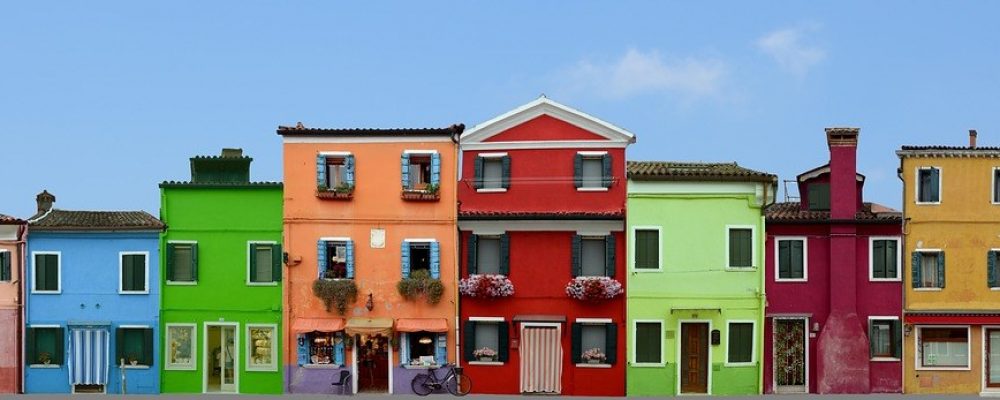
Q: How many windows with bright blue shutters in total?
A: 6